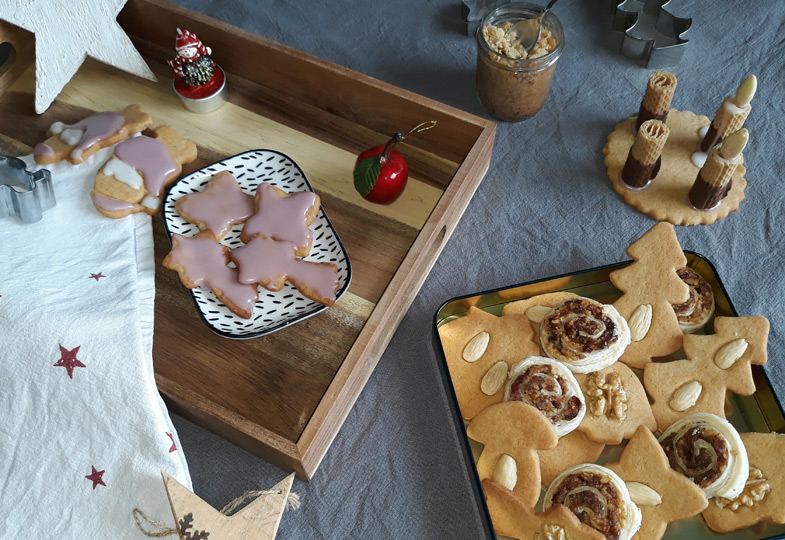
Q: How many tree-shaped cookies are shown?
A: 2